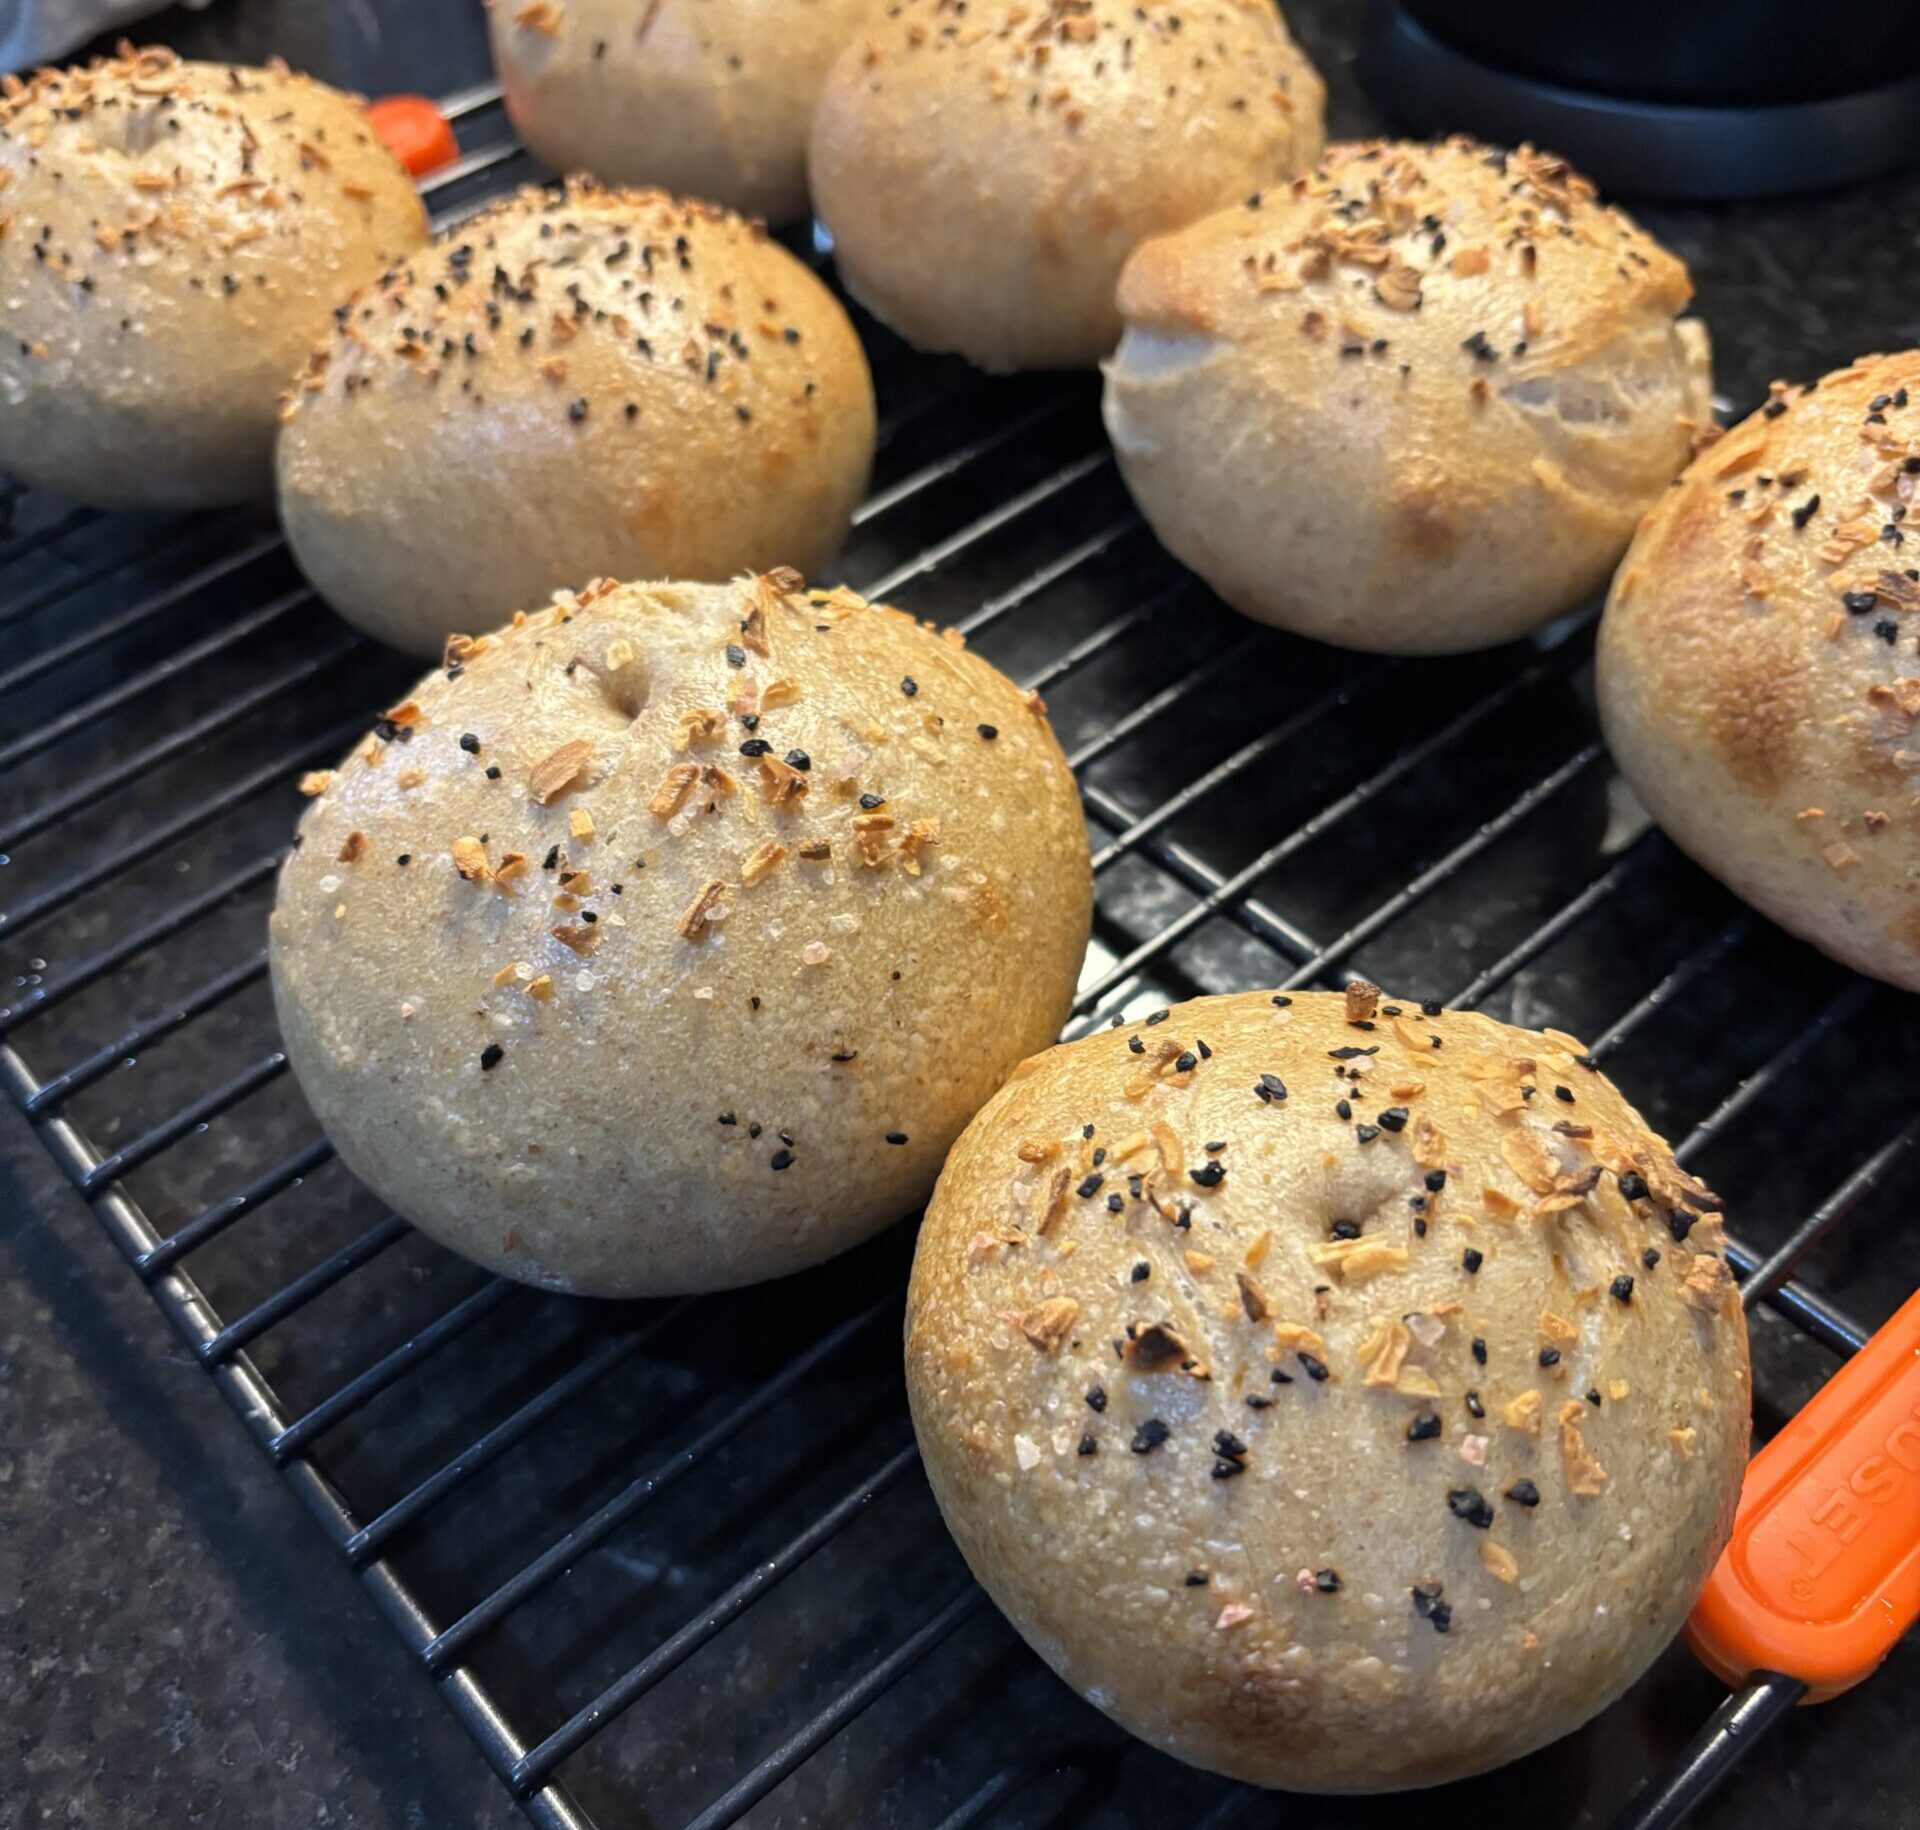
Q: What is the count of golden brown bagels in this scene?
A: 8